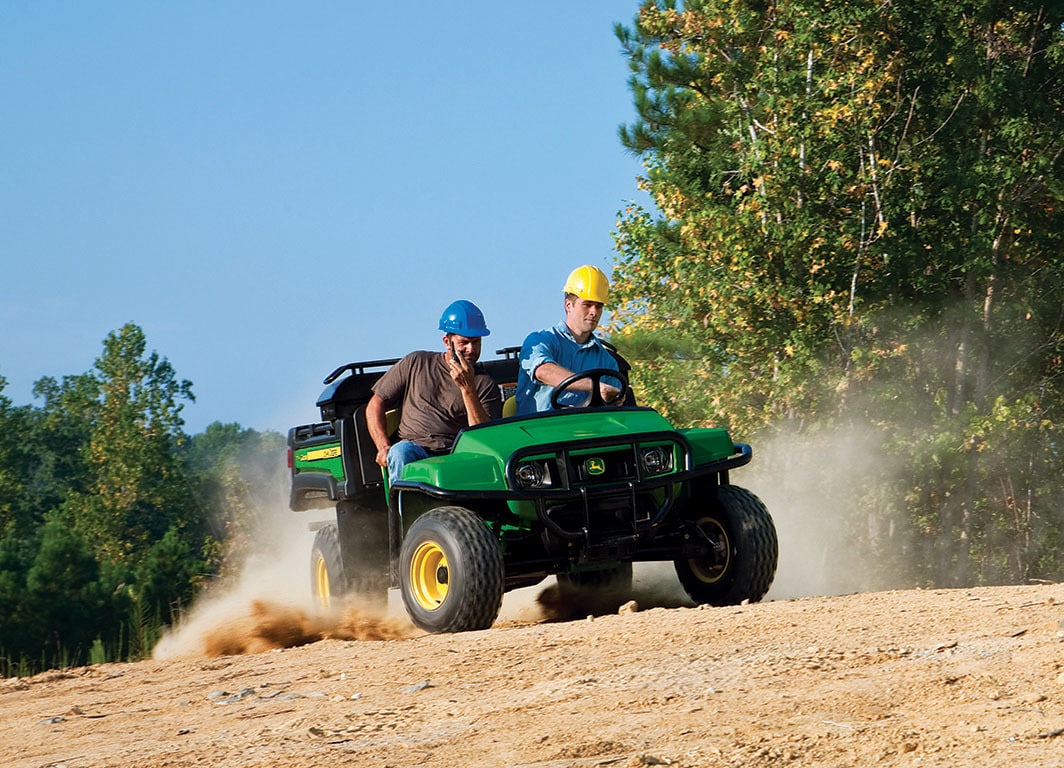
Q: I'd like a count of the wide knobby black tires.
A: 4